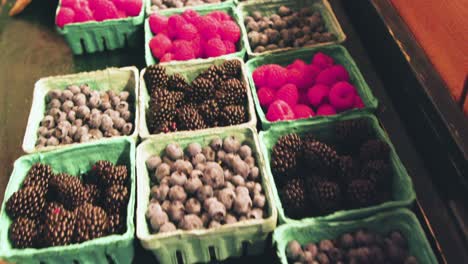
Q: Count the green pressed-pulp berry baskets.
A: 11